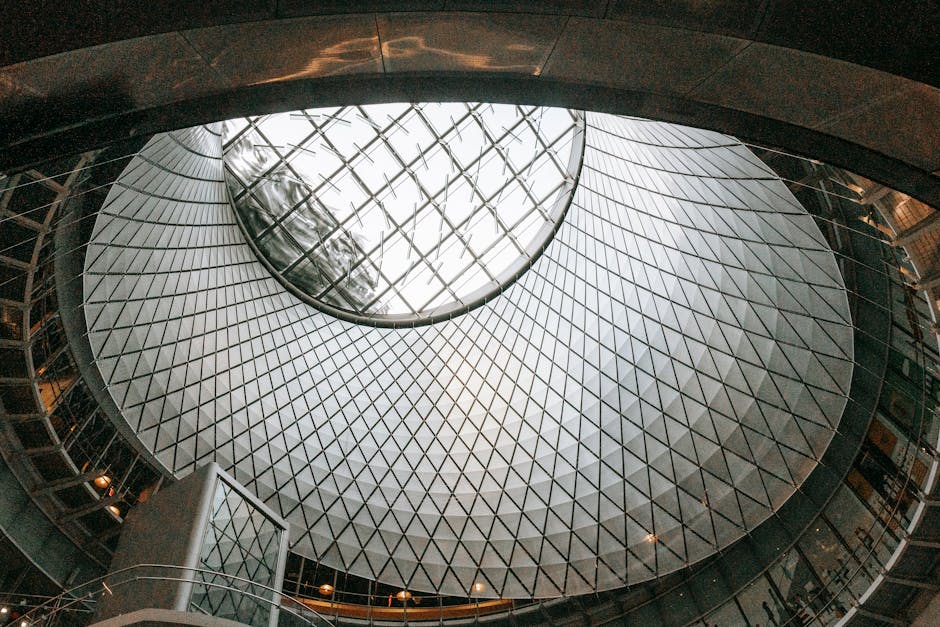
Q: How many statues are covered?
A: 0